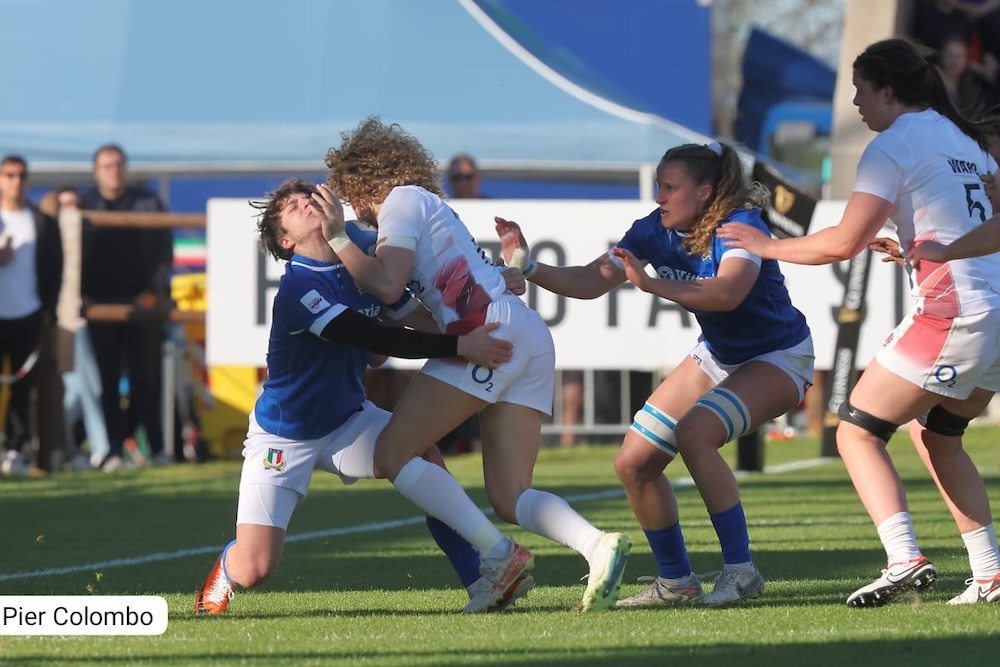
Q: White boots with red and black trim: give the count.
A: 2